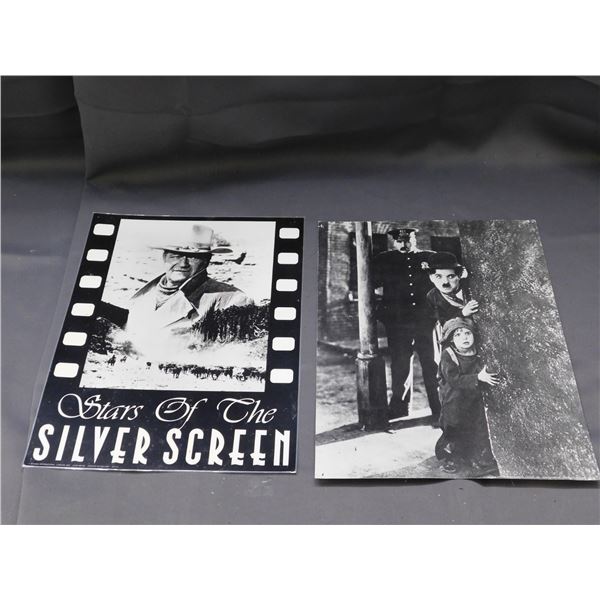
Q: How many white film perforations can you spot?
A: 12